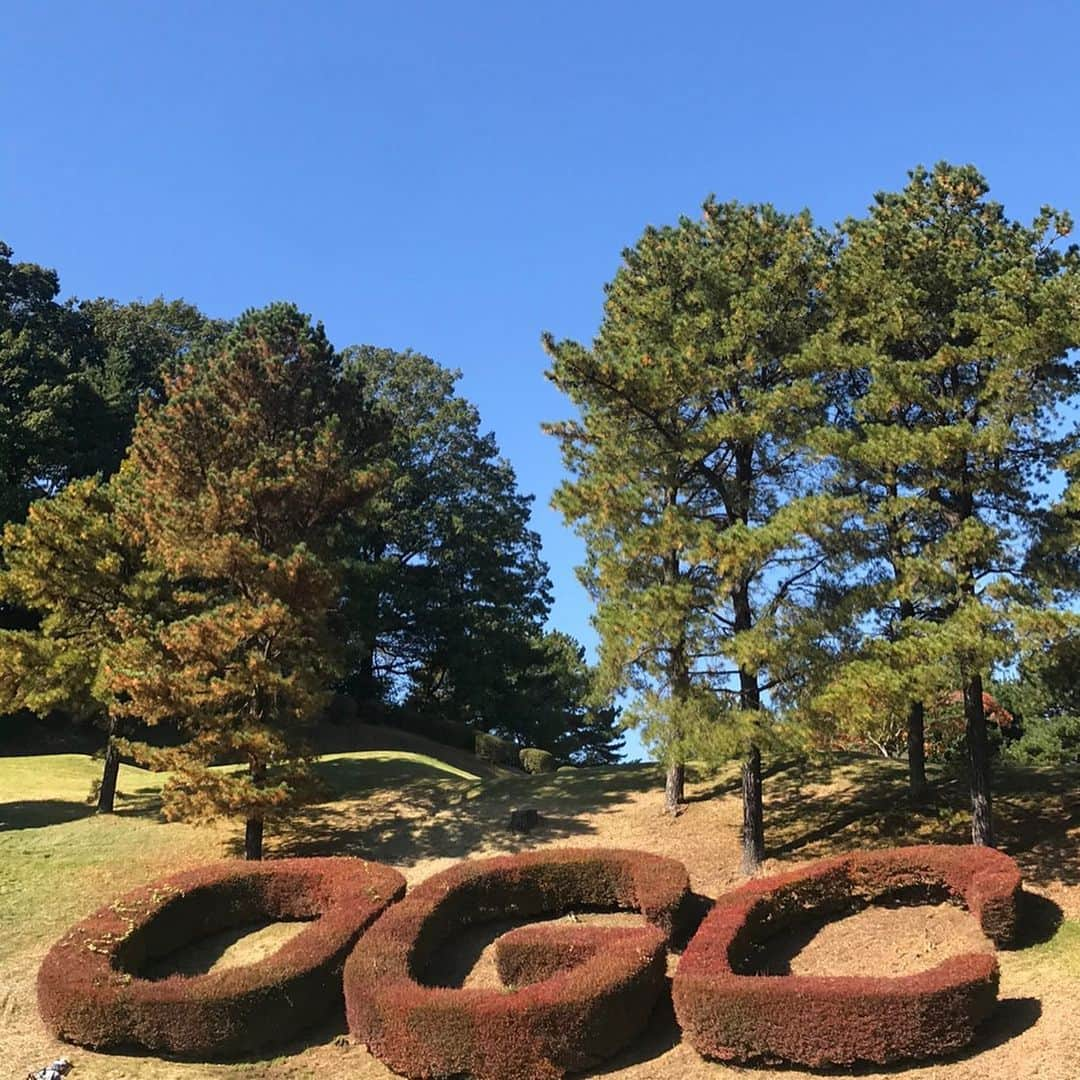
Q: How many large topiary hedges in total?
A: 3